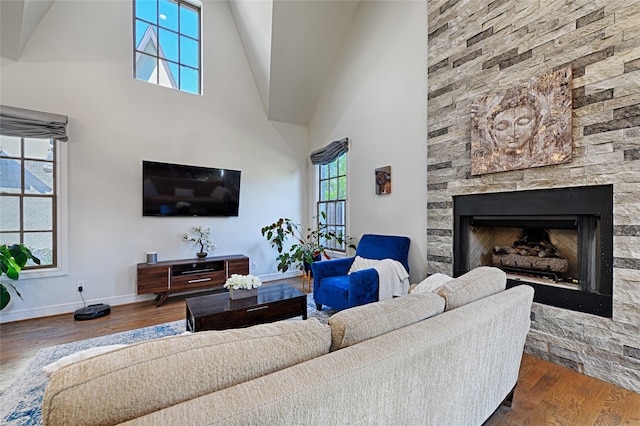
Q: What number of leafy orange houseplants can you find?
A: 0